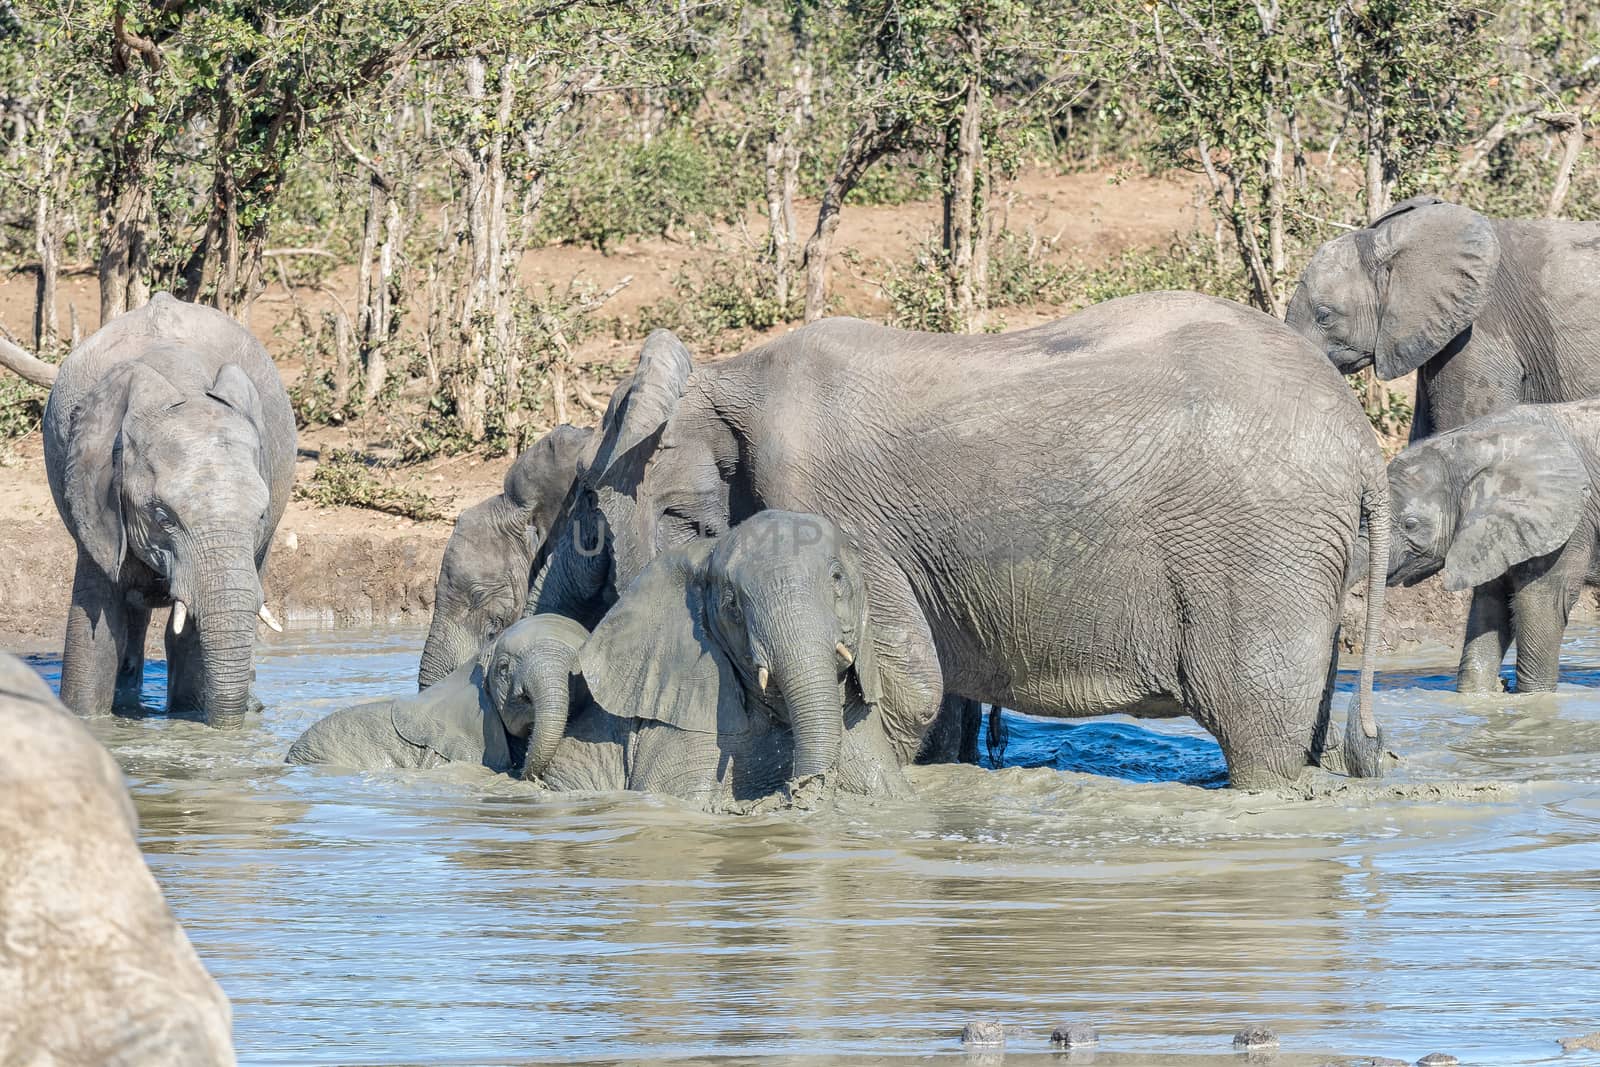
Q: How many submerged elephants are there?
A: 2